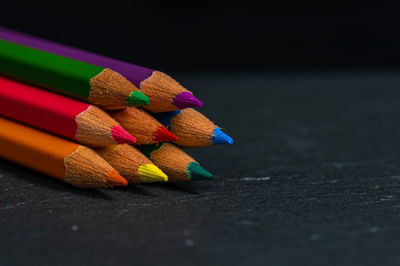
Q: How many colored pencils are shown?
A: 8